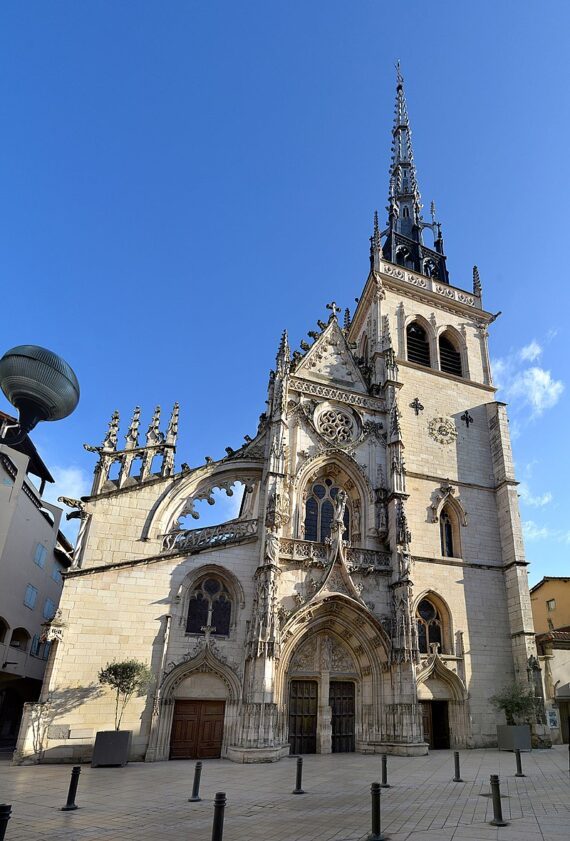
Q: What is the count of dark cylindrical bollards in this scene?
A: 10